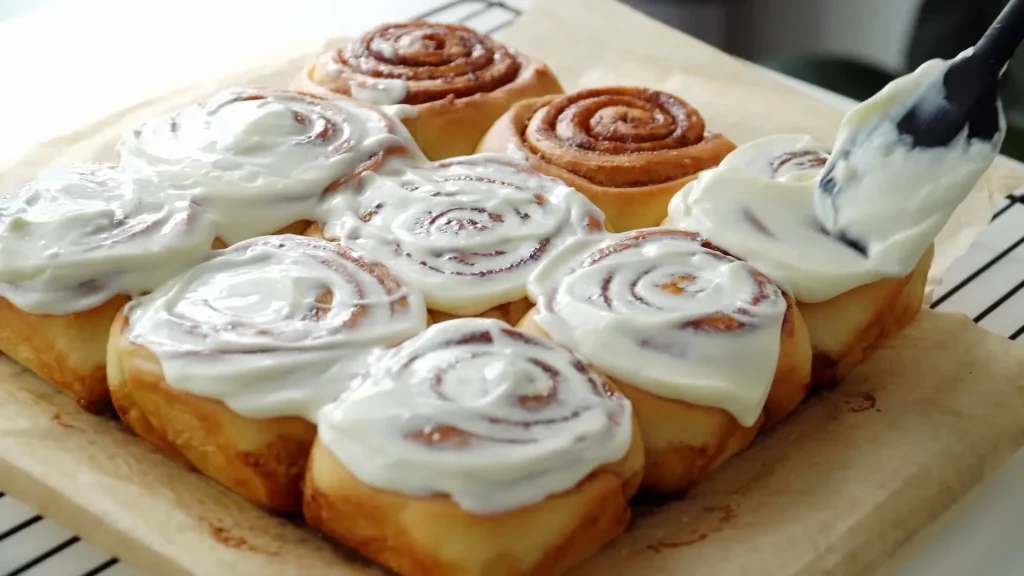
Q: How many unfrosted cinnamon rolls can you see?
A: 2